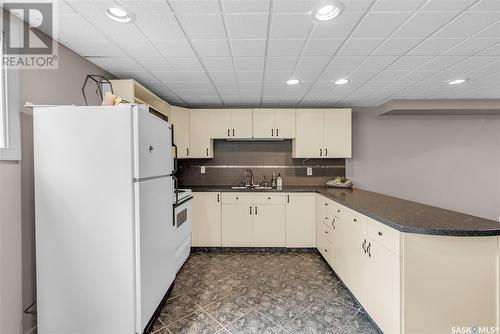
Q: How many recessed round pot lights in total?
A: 5